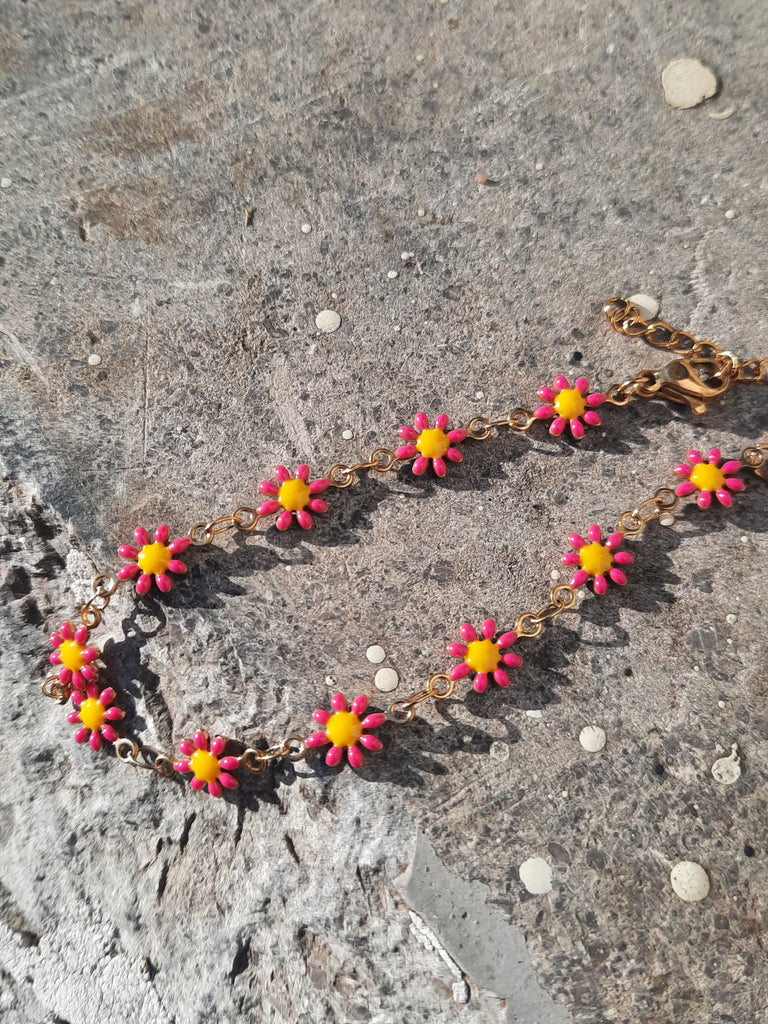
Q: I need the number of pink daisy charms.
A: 11